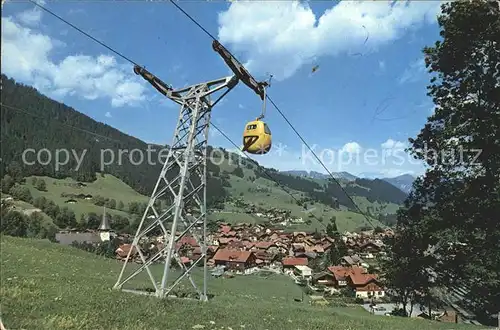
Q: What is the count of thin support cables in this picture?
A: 2